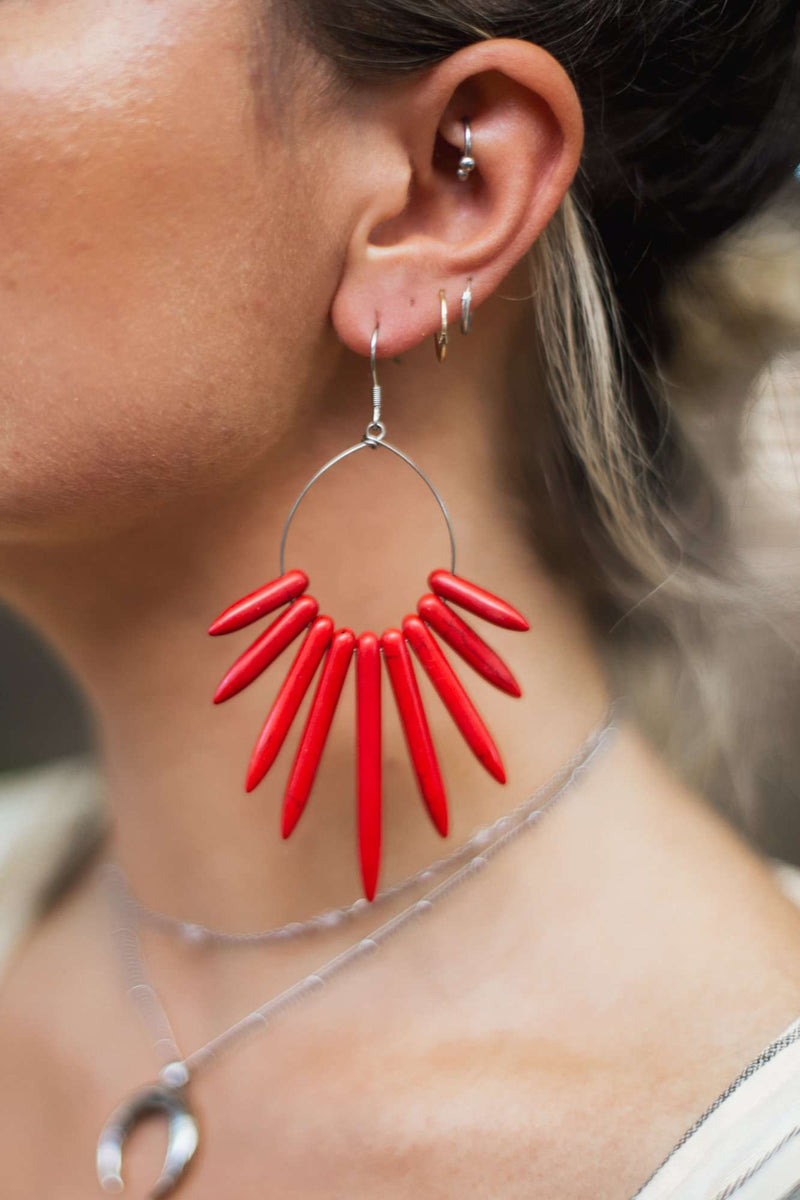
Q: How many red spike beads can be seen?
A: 9